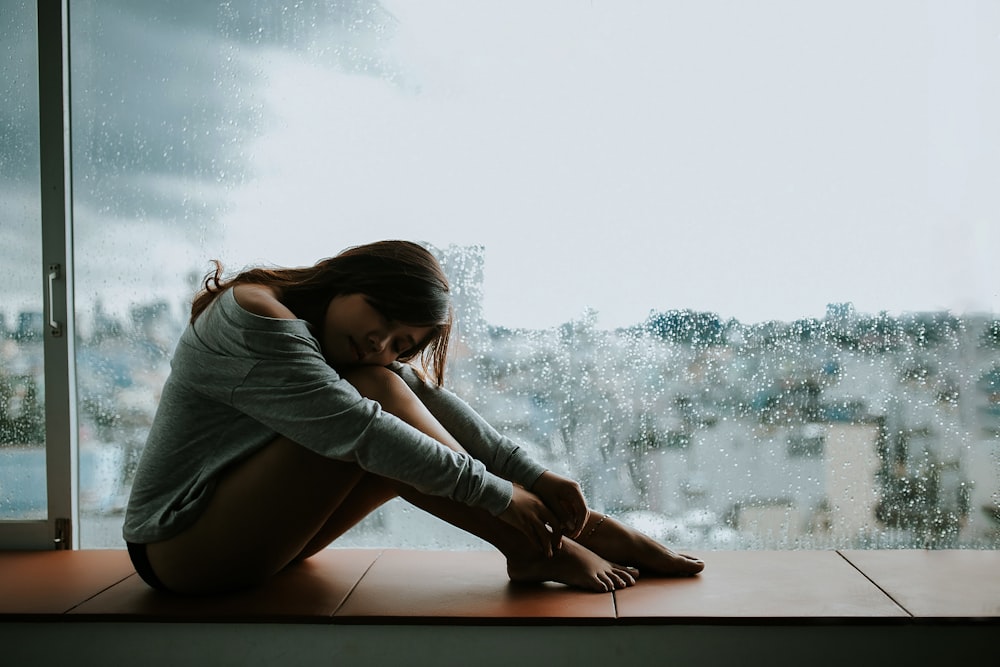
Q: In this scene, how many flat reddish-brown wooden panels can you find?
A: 5